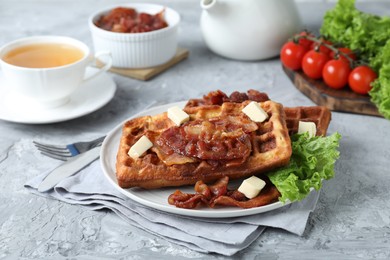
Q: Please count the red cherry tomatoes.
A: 7